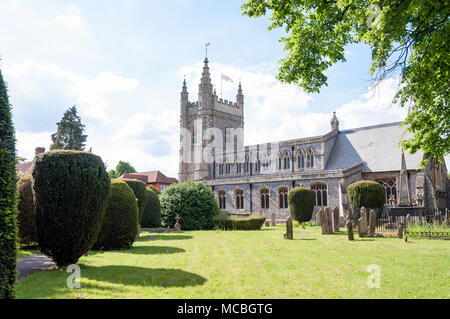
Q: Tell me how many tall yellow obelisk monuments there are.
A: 0